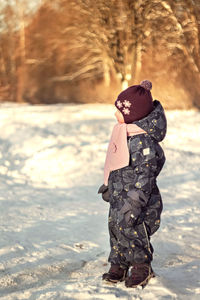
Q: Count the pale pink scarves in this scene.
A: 1